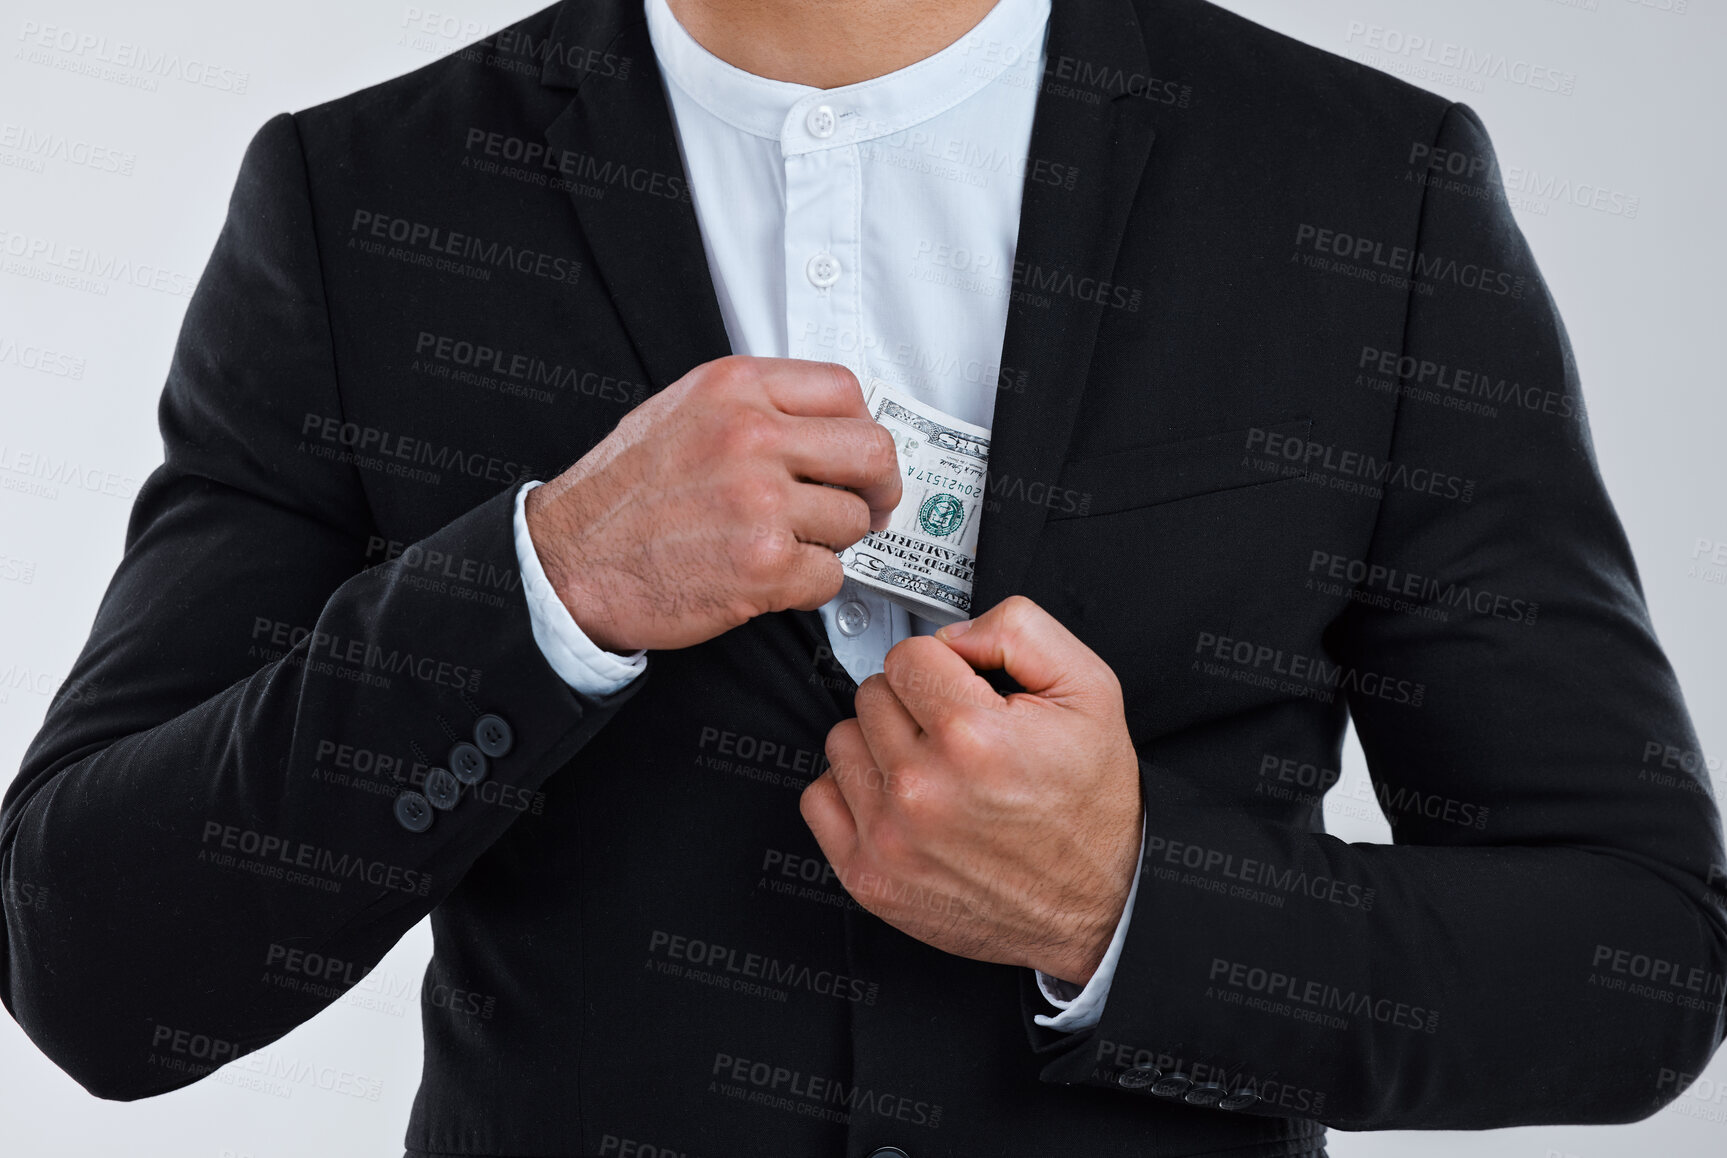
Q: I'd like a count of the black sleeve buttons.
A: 8